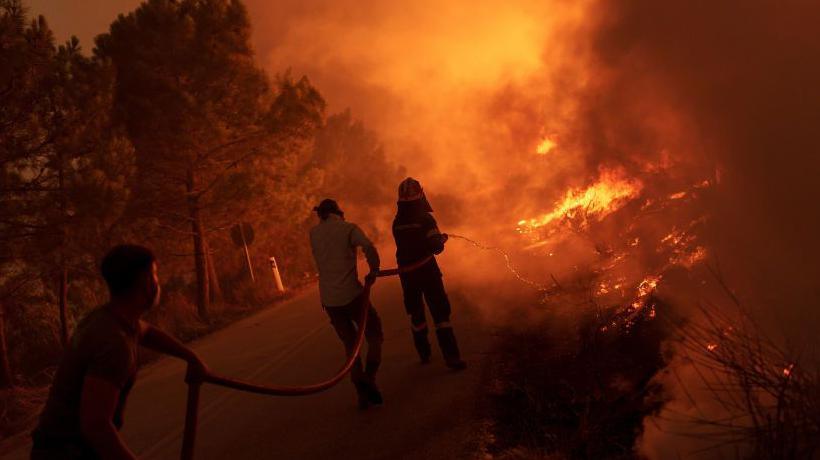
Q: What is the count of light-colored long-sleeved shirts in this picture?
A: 1